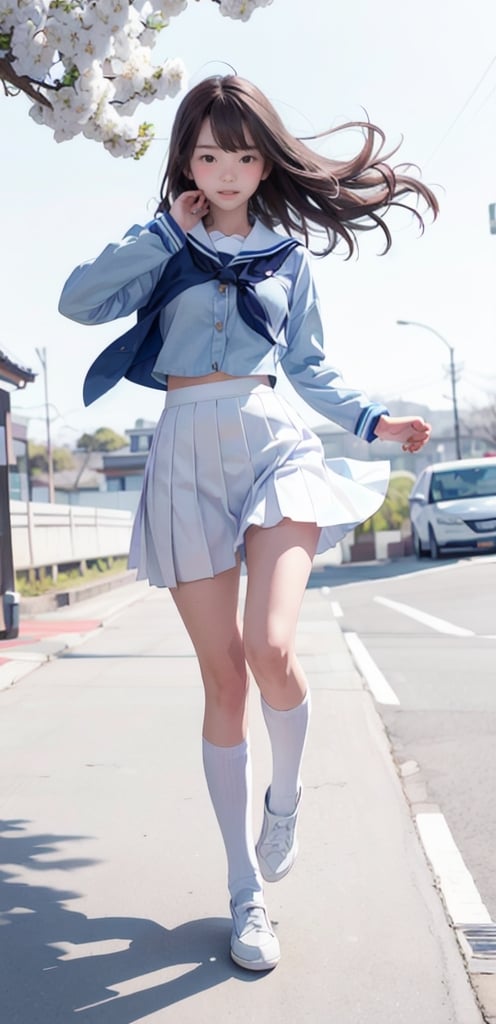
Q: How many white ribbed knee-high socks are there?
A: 2